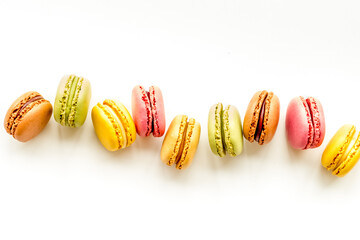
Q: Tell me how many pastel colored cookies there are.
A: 9